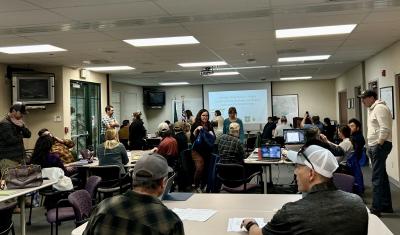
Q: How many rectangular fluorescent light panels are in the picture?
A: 9